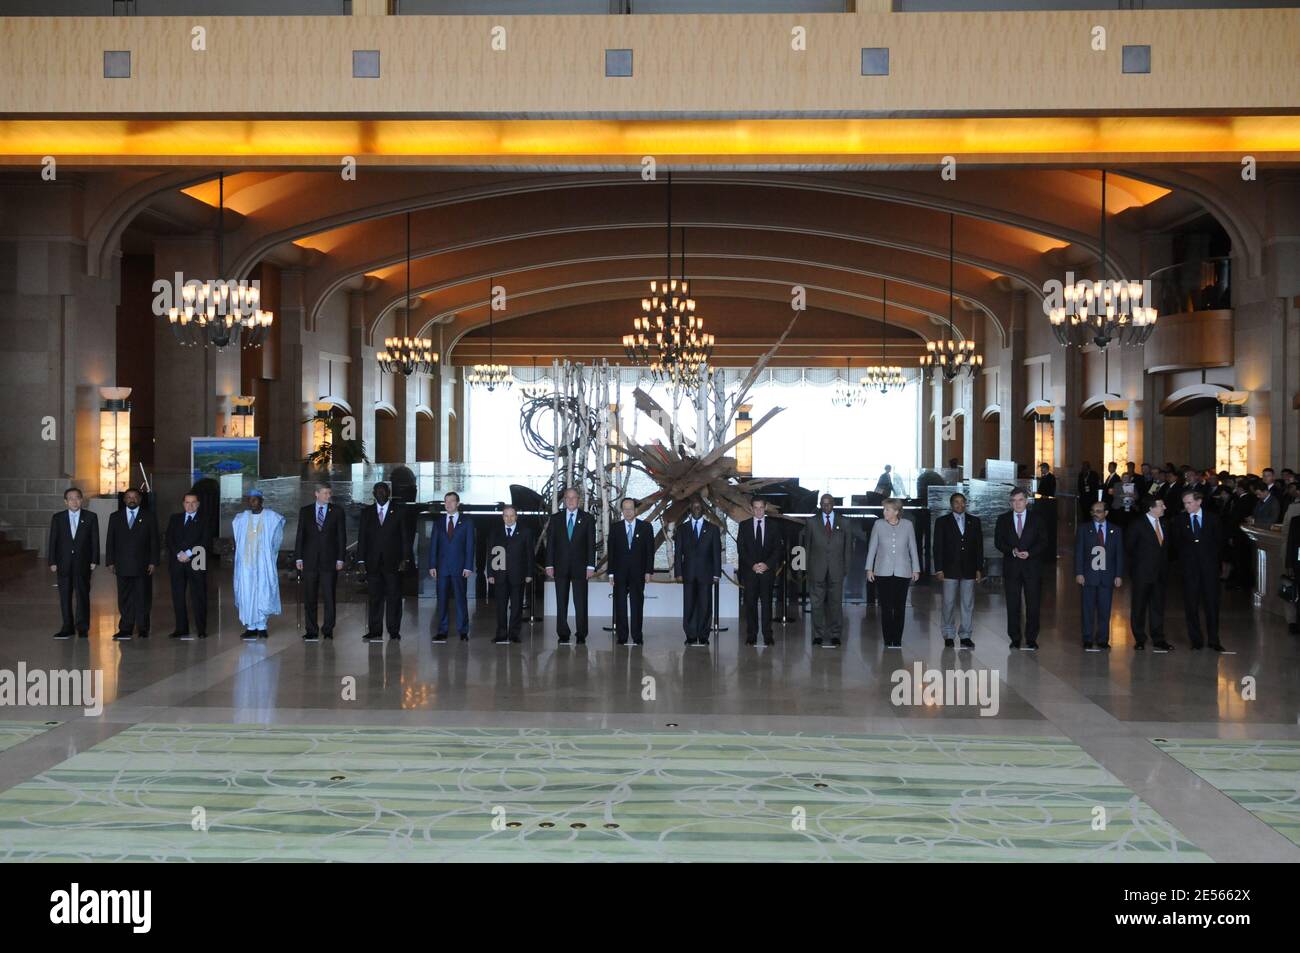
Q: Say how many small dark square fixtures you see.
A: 5